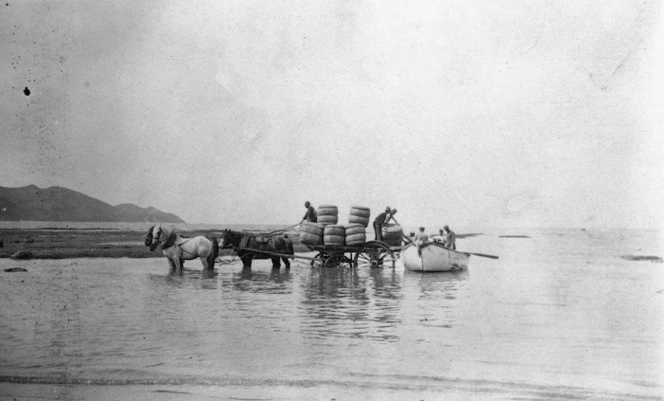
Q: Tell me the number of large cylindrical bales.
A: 6